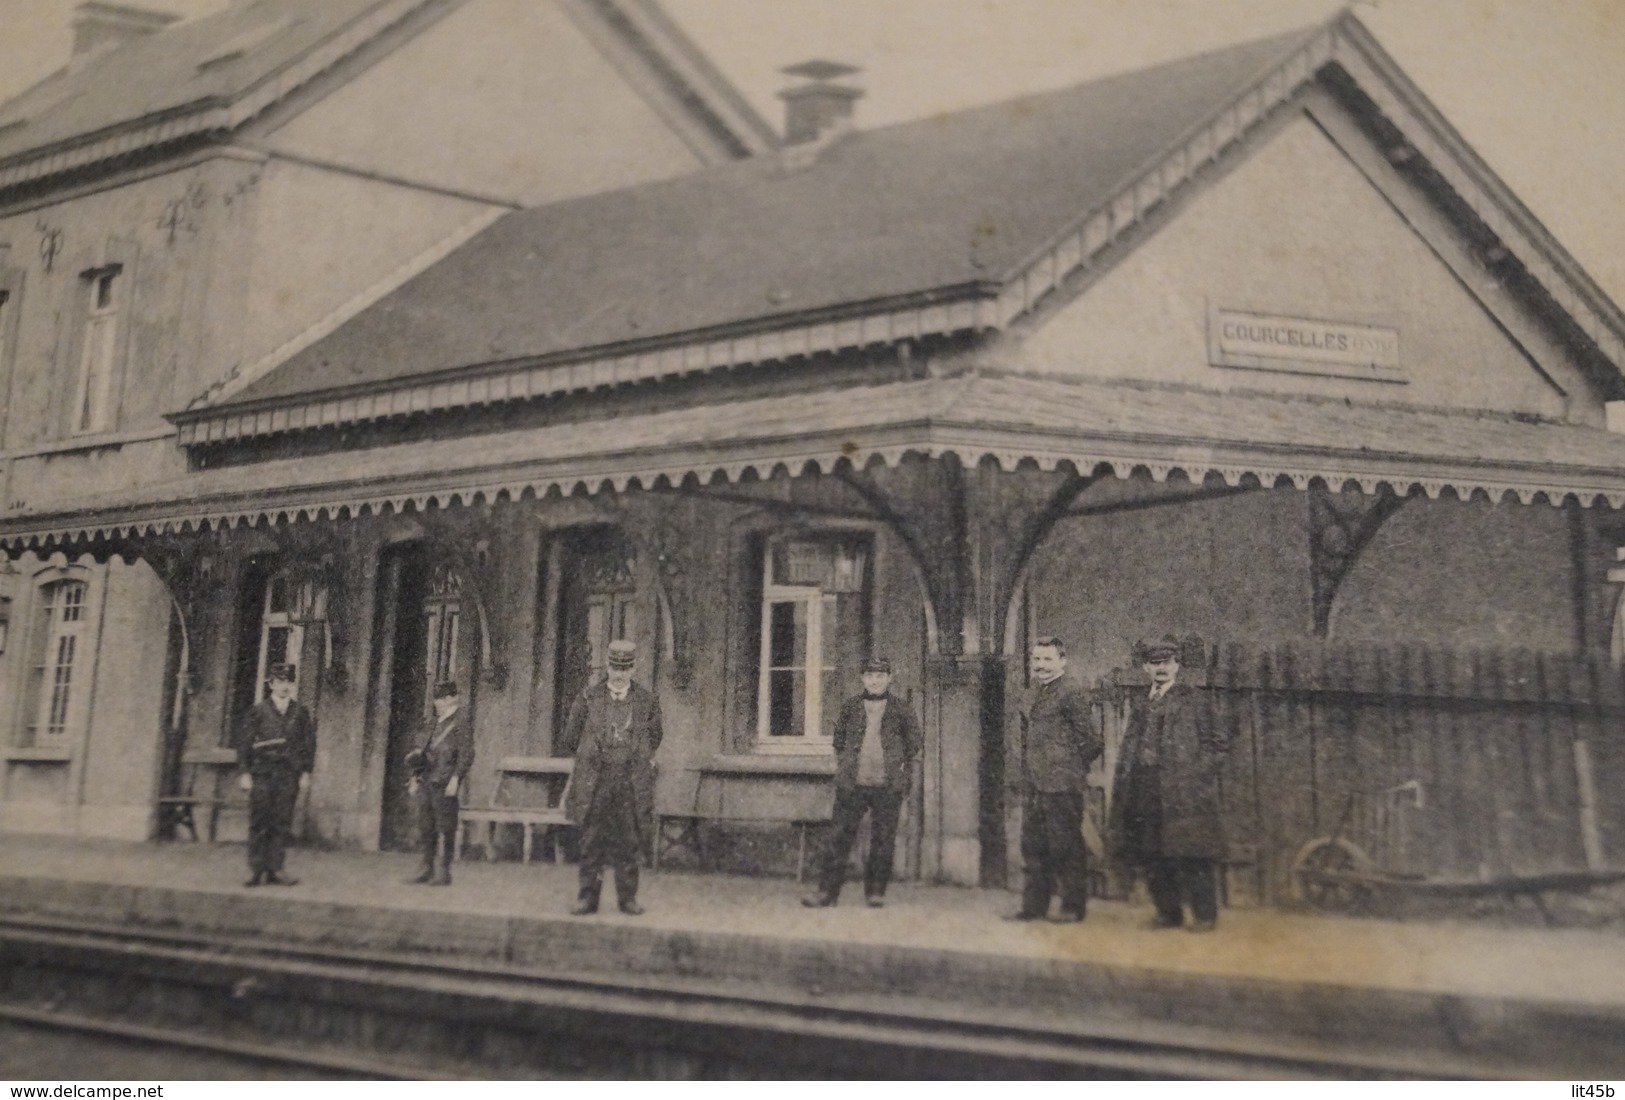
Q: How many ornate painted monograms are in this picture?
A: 2